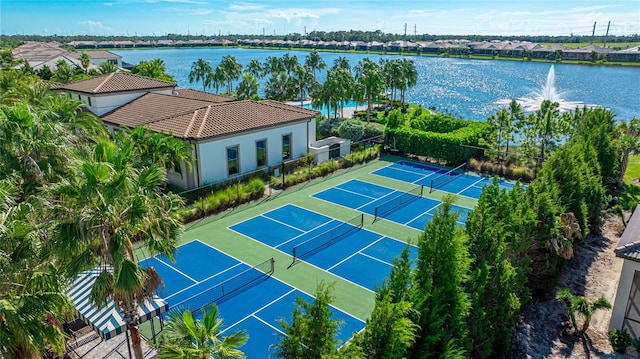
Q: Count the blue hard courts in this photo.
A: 4